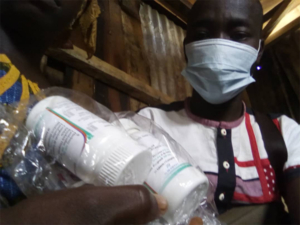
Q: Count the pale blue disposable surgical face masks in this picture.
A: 1